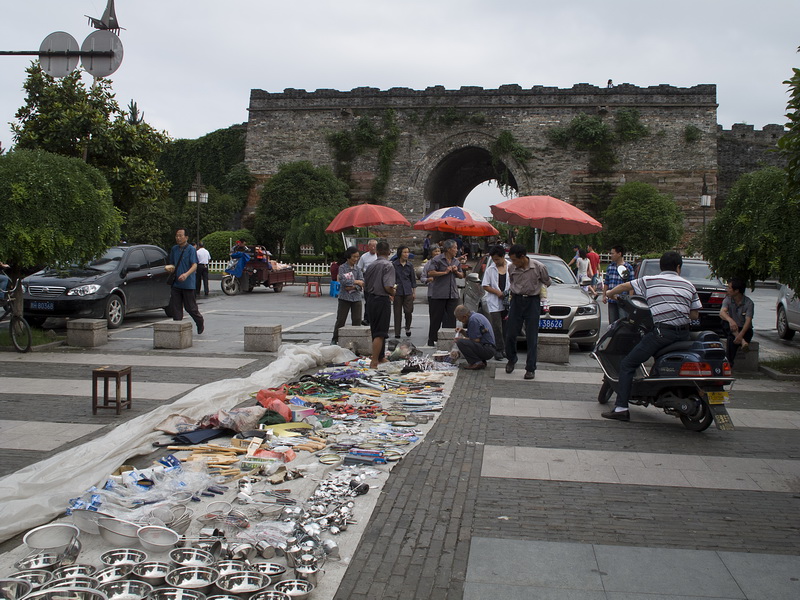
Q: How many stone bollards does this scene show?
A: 7